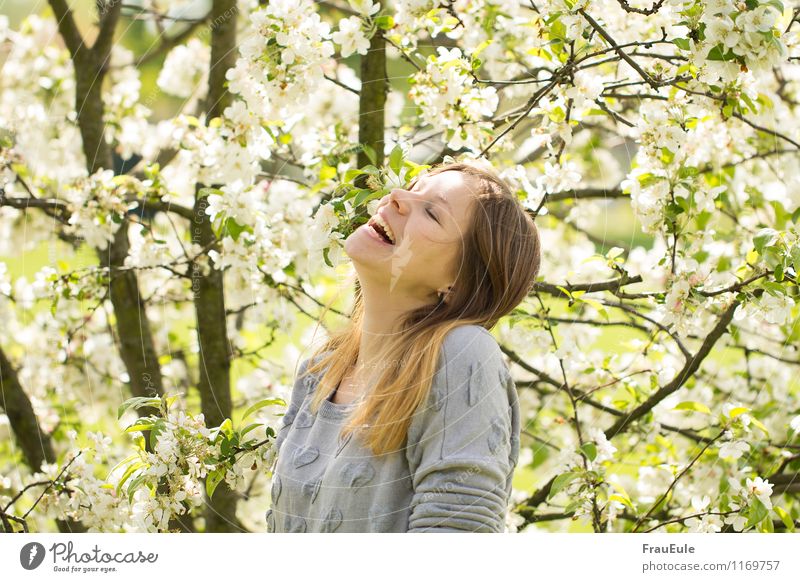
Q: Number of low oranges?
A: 0